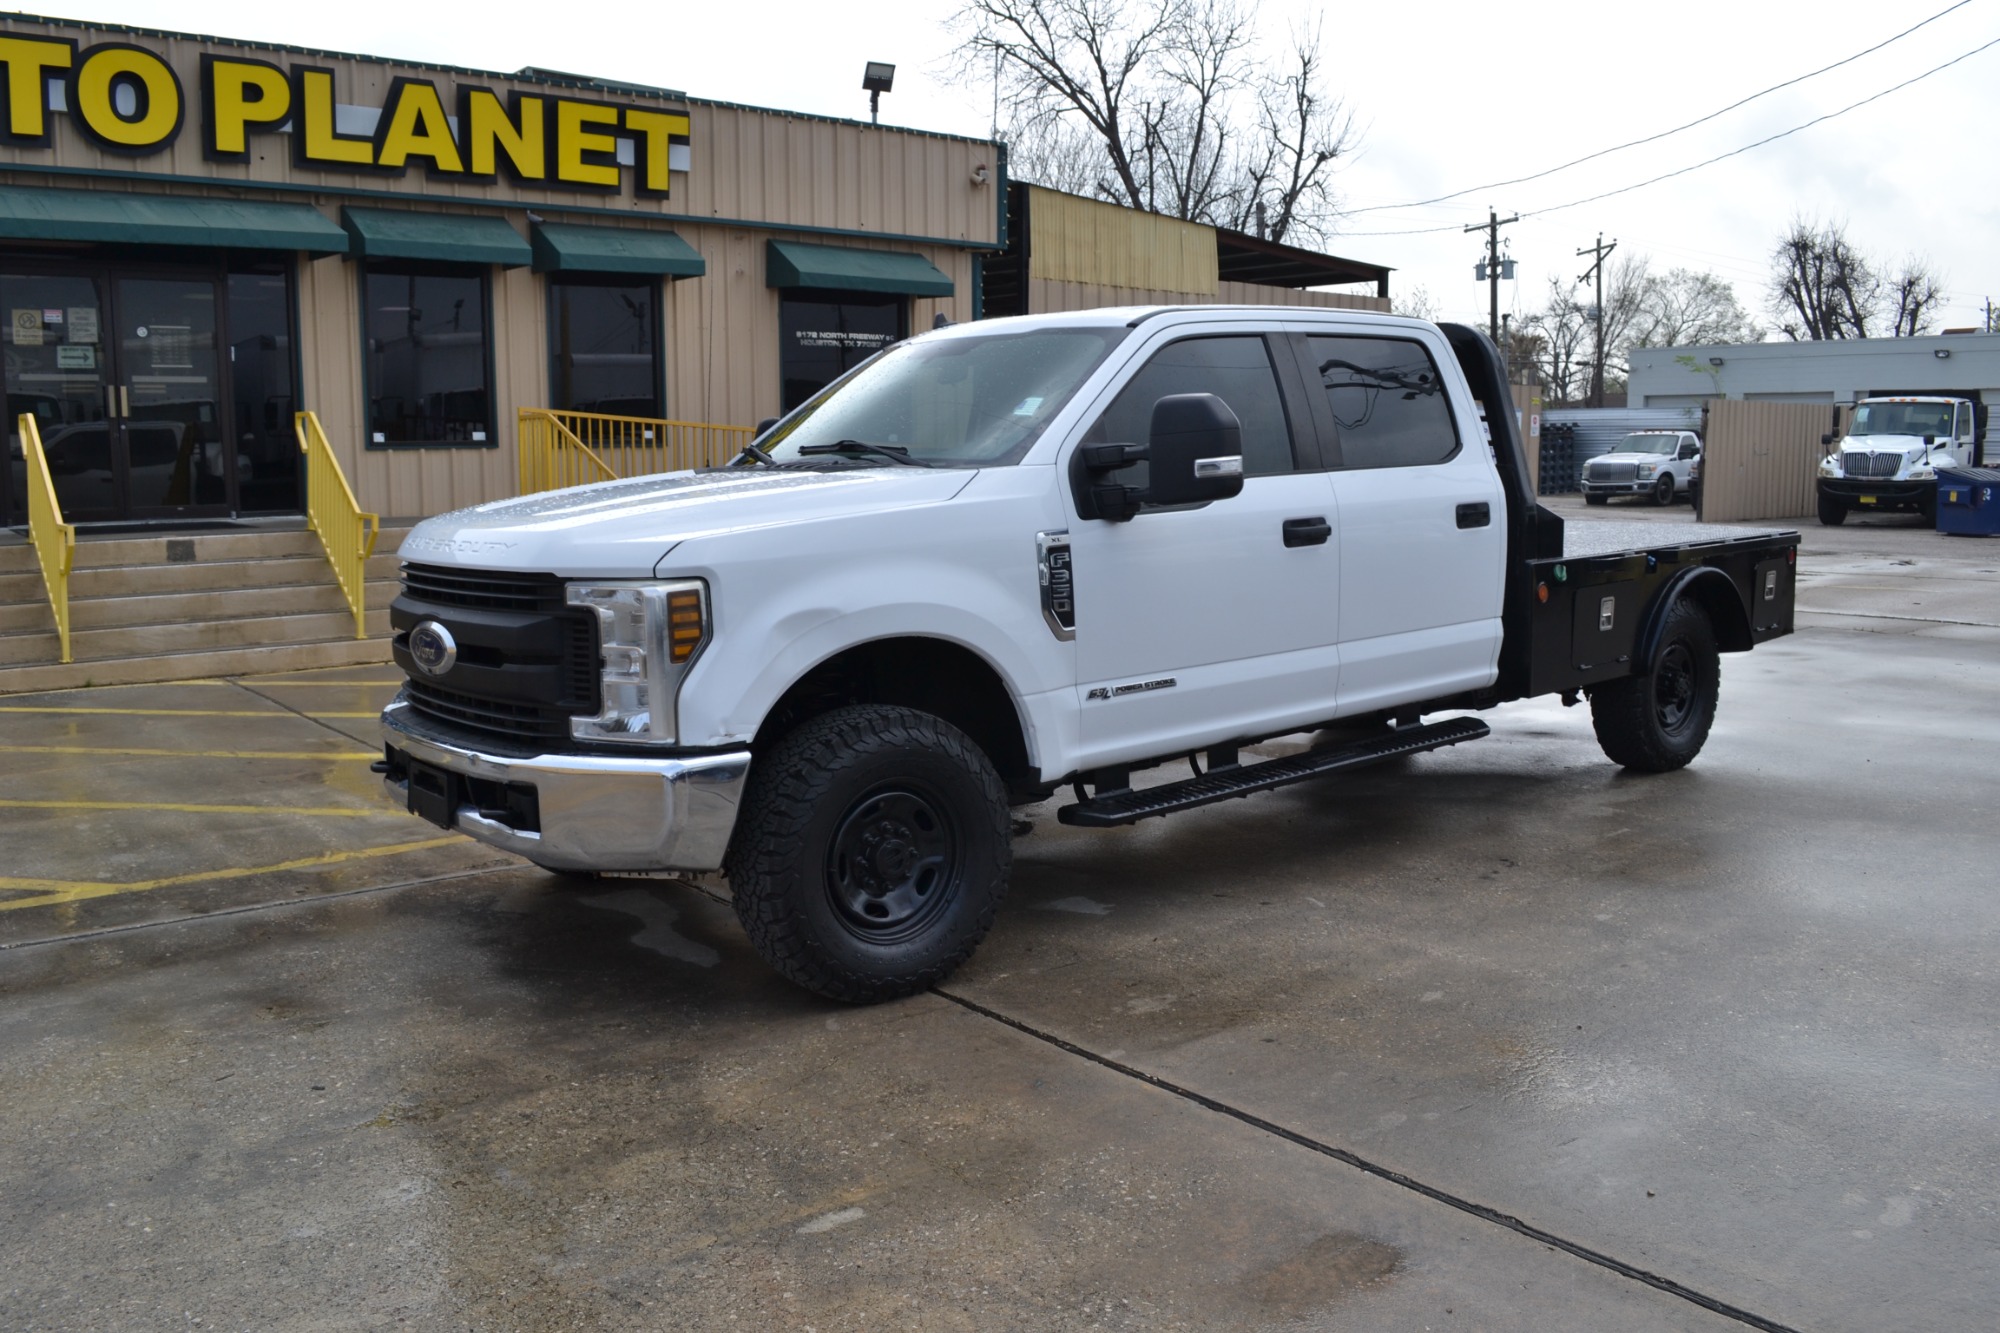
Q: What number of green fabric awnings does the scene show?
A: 4